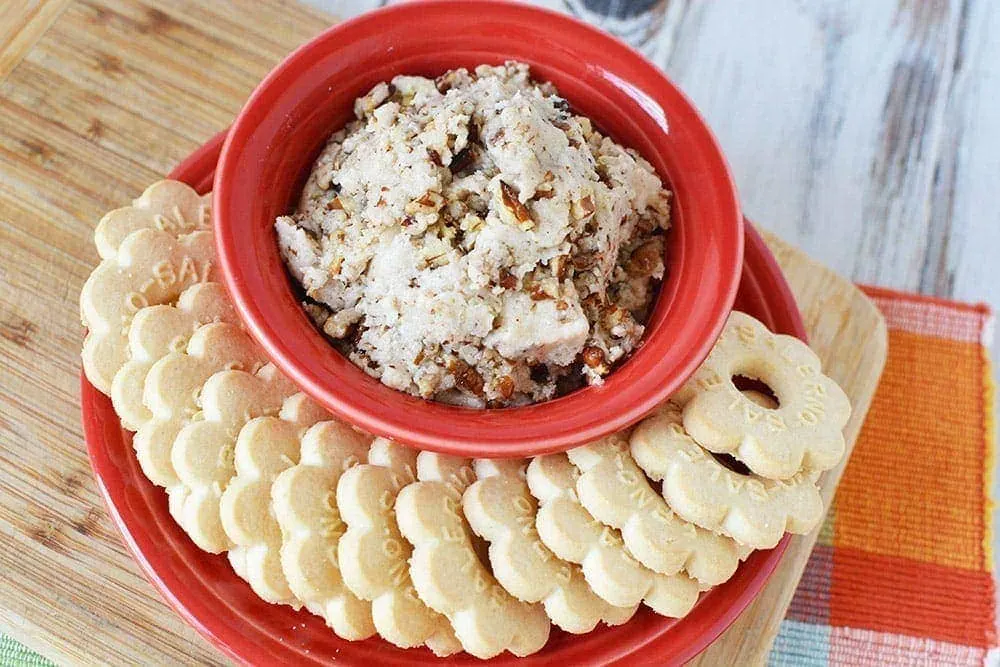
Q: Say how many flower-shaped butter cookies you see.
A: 14